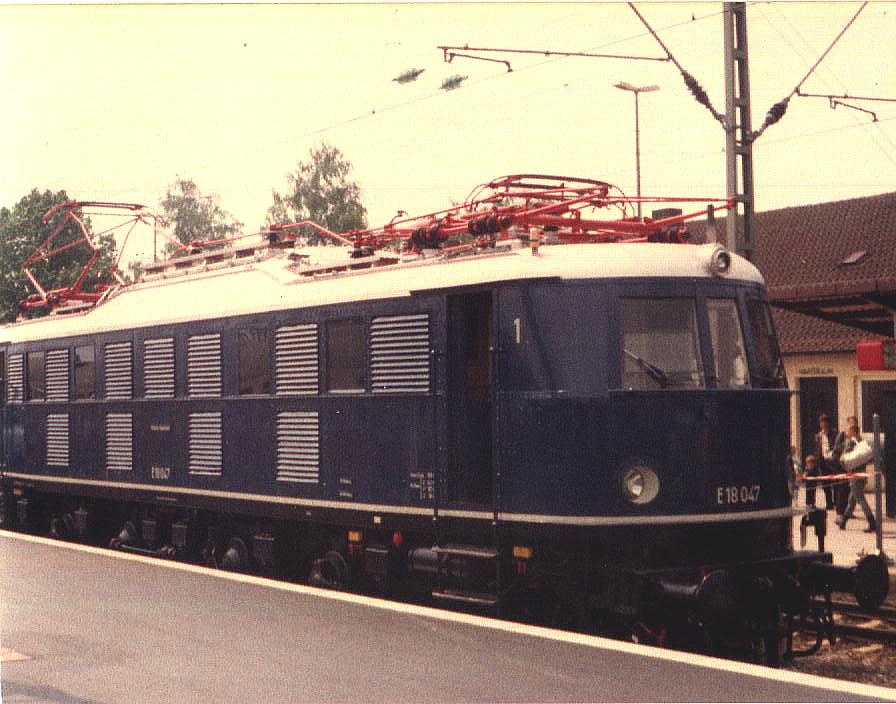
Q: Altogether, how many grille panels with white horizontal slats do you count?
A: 11